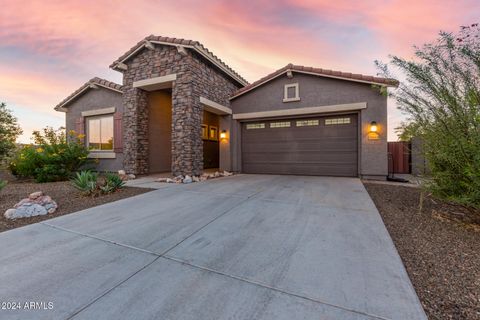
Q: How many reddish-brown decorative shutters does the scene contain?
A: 2